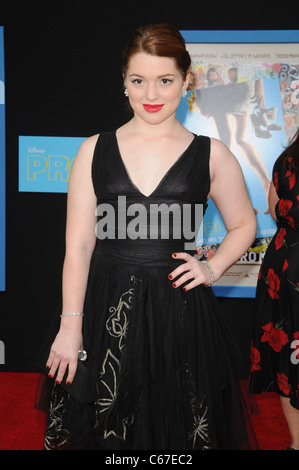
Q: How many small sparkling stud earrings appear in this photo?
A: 2